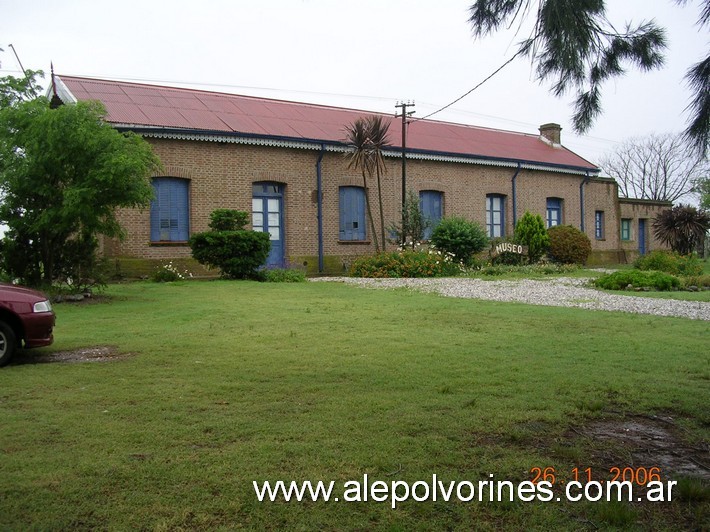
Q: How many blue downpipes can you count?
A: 3